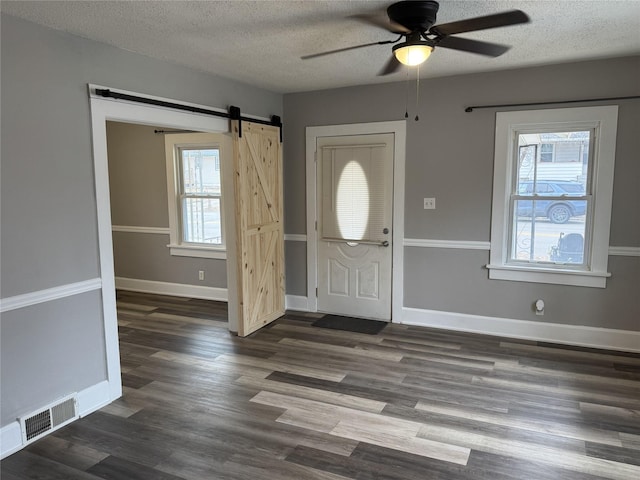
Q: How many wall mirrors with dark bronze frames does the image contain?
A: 0